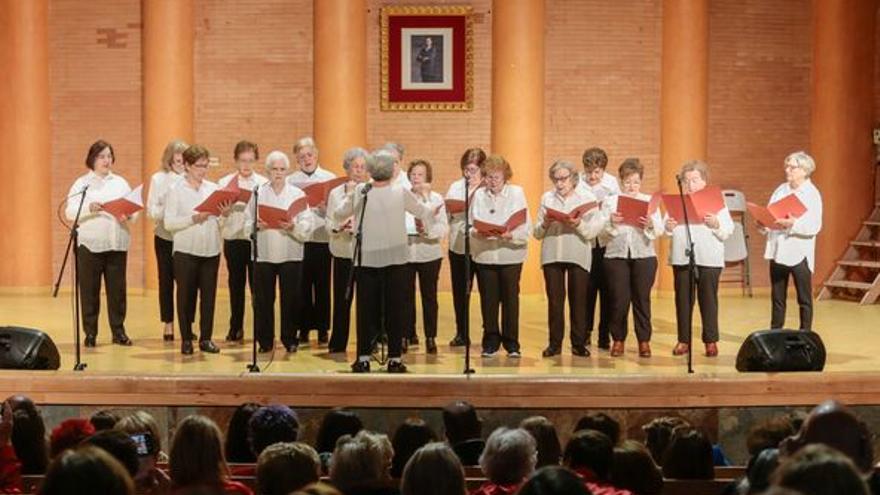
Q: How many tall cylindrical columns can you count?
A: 6